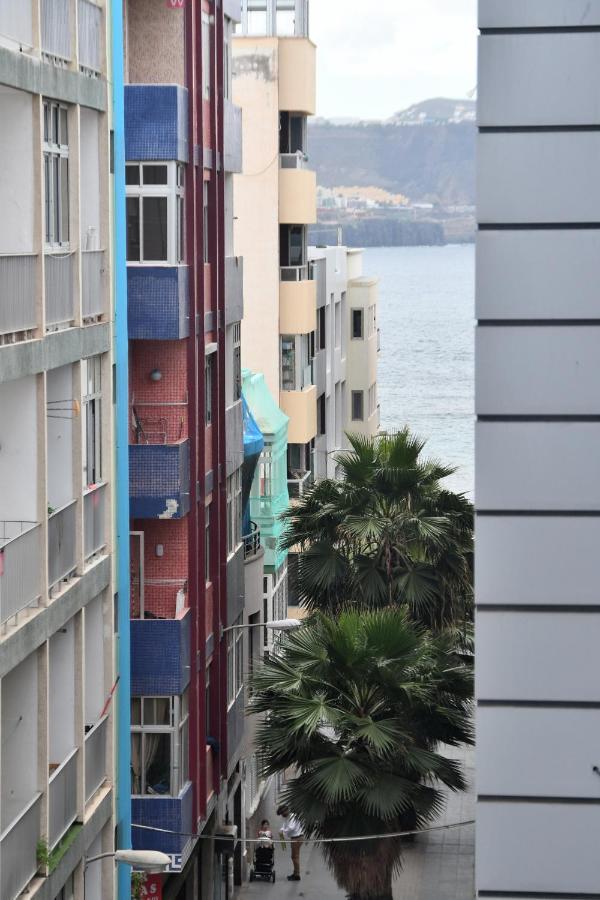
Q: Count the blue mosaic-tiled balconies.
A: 5